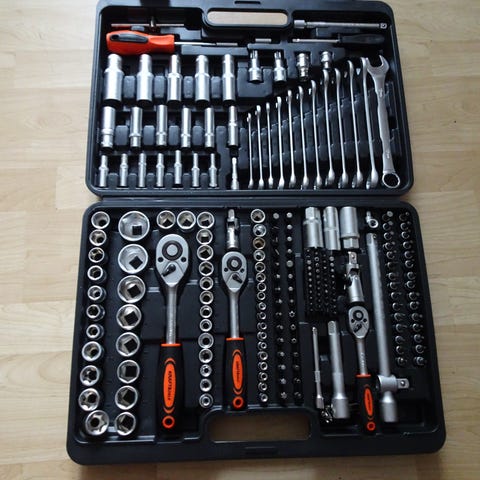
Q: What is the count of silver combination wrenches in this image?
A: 12